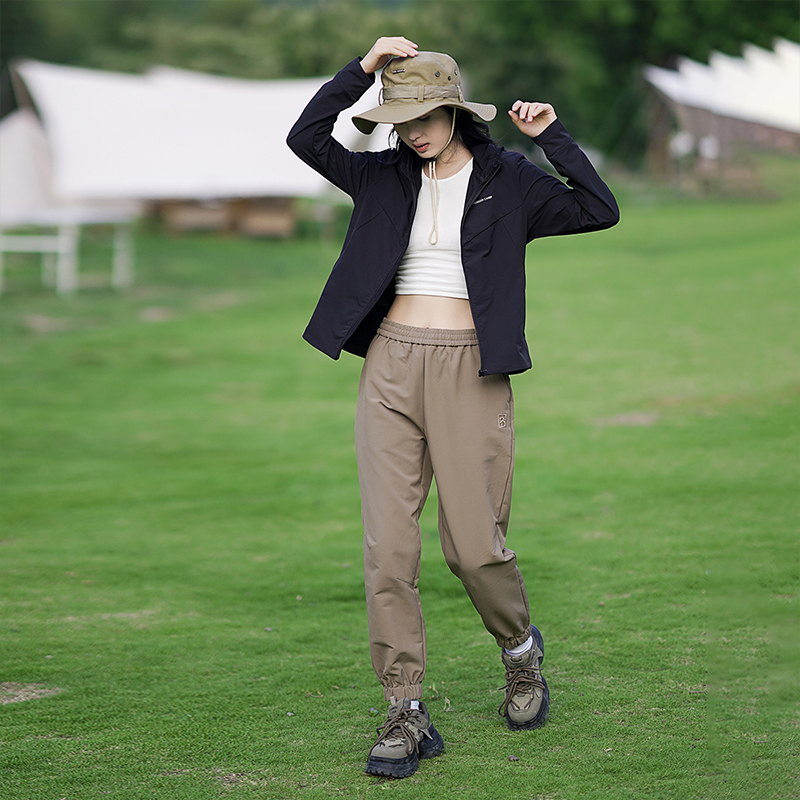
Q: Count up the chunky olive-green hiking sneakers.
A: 2